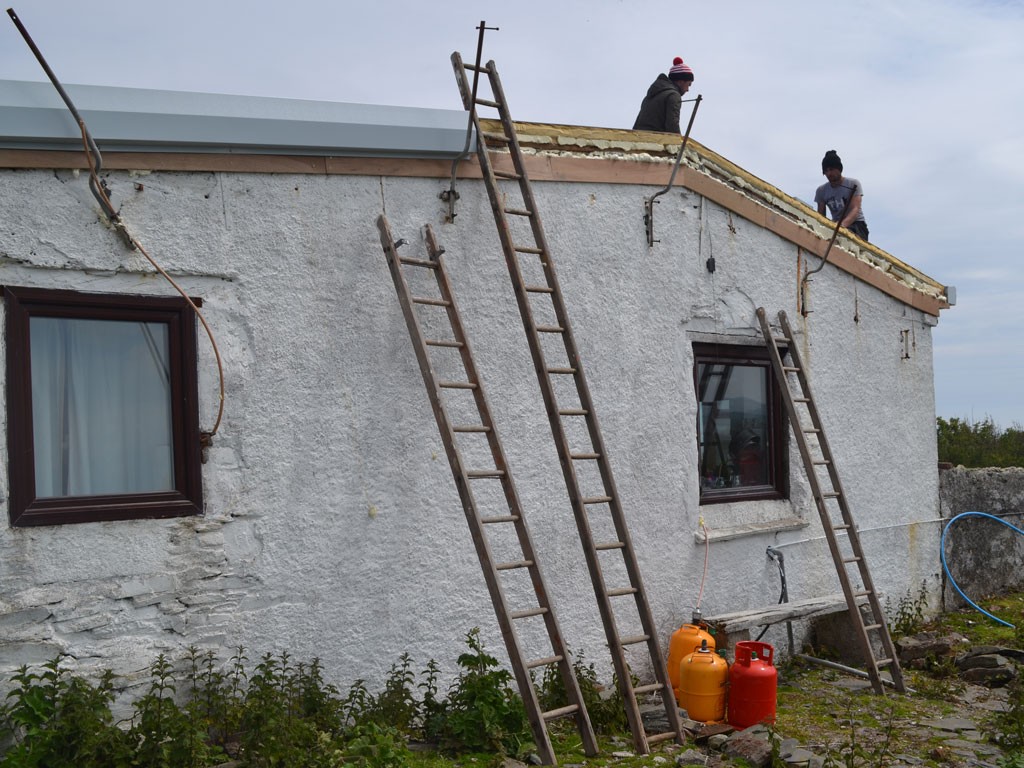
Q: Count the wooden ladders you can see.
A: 3